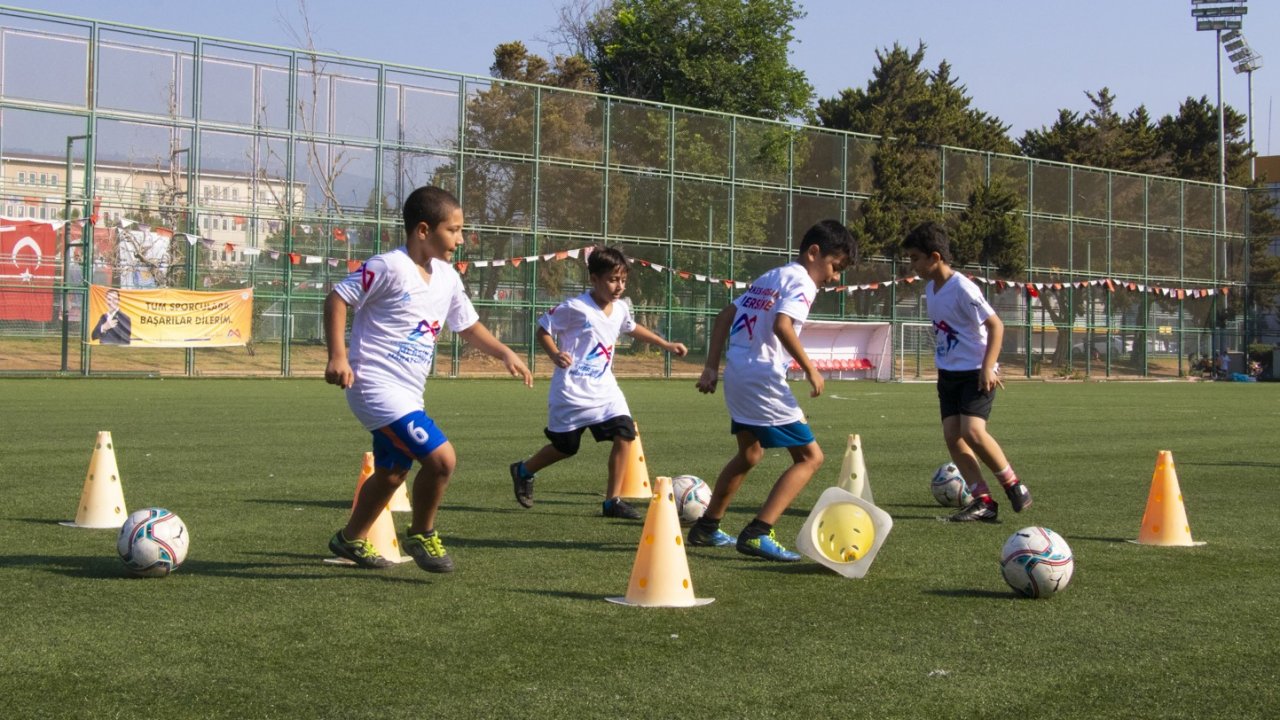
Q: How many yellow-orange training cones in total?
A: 8